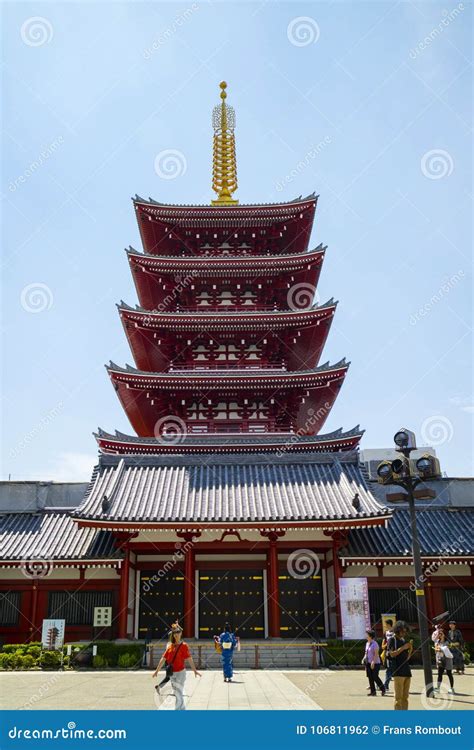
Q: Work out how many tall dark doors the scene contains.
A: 3